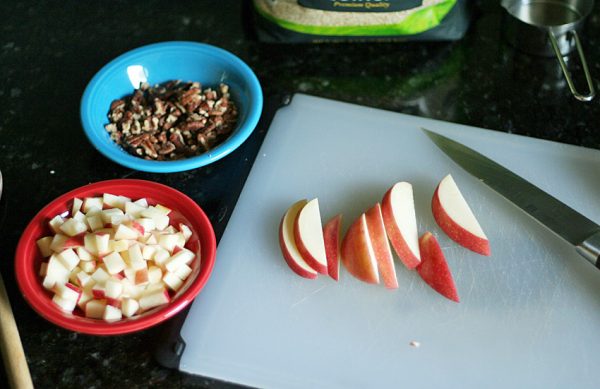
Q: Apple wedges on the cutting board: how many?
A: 8